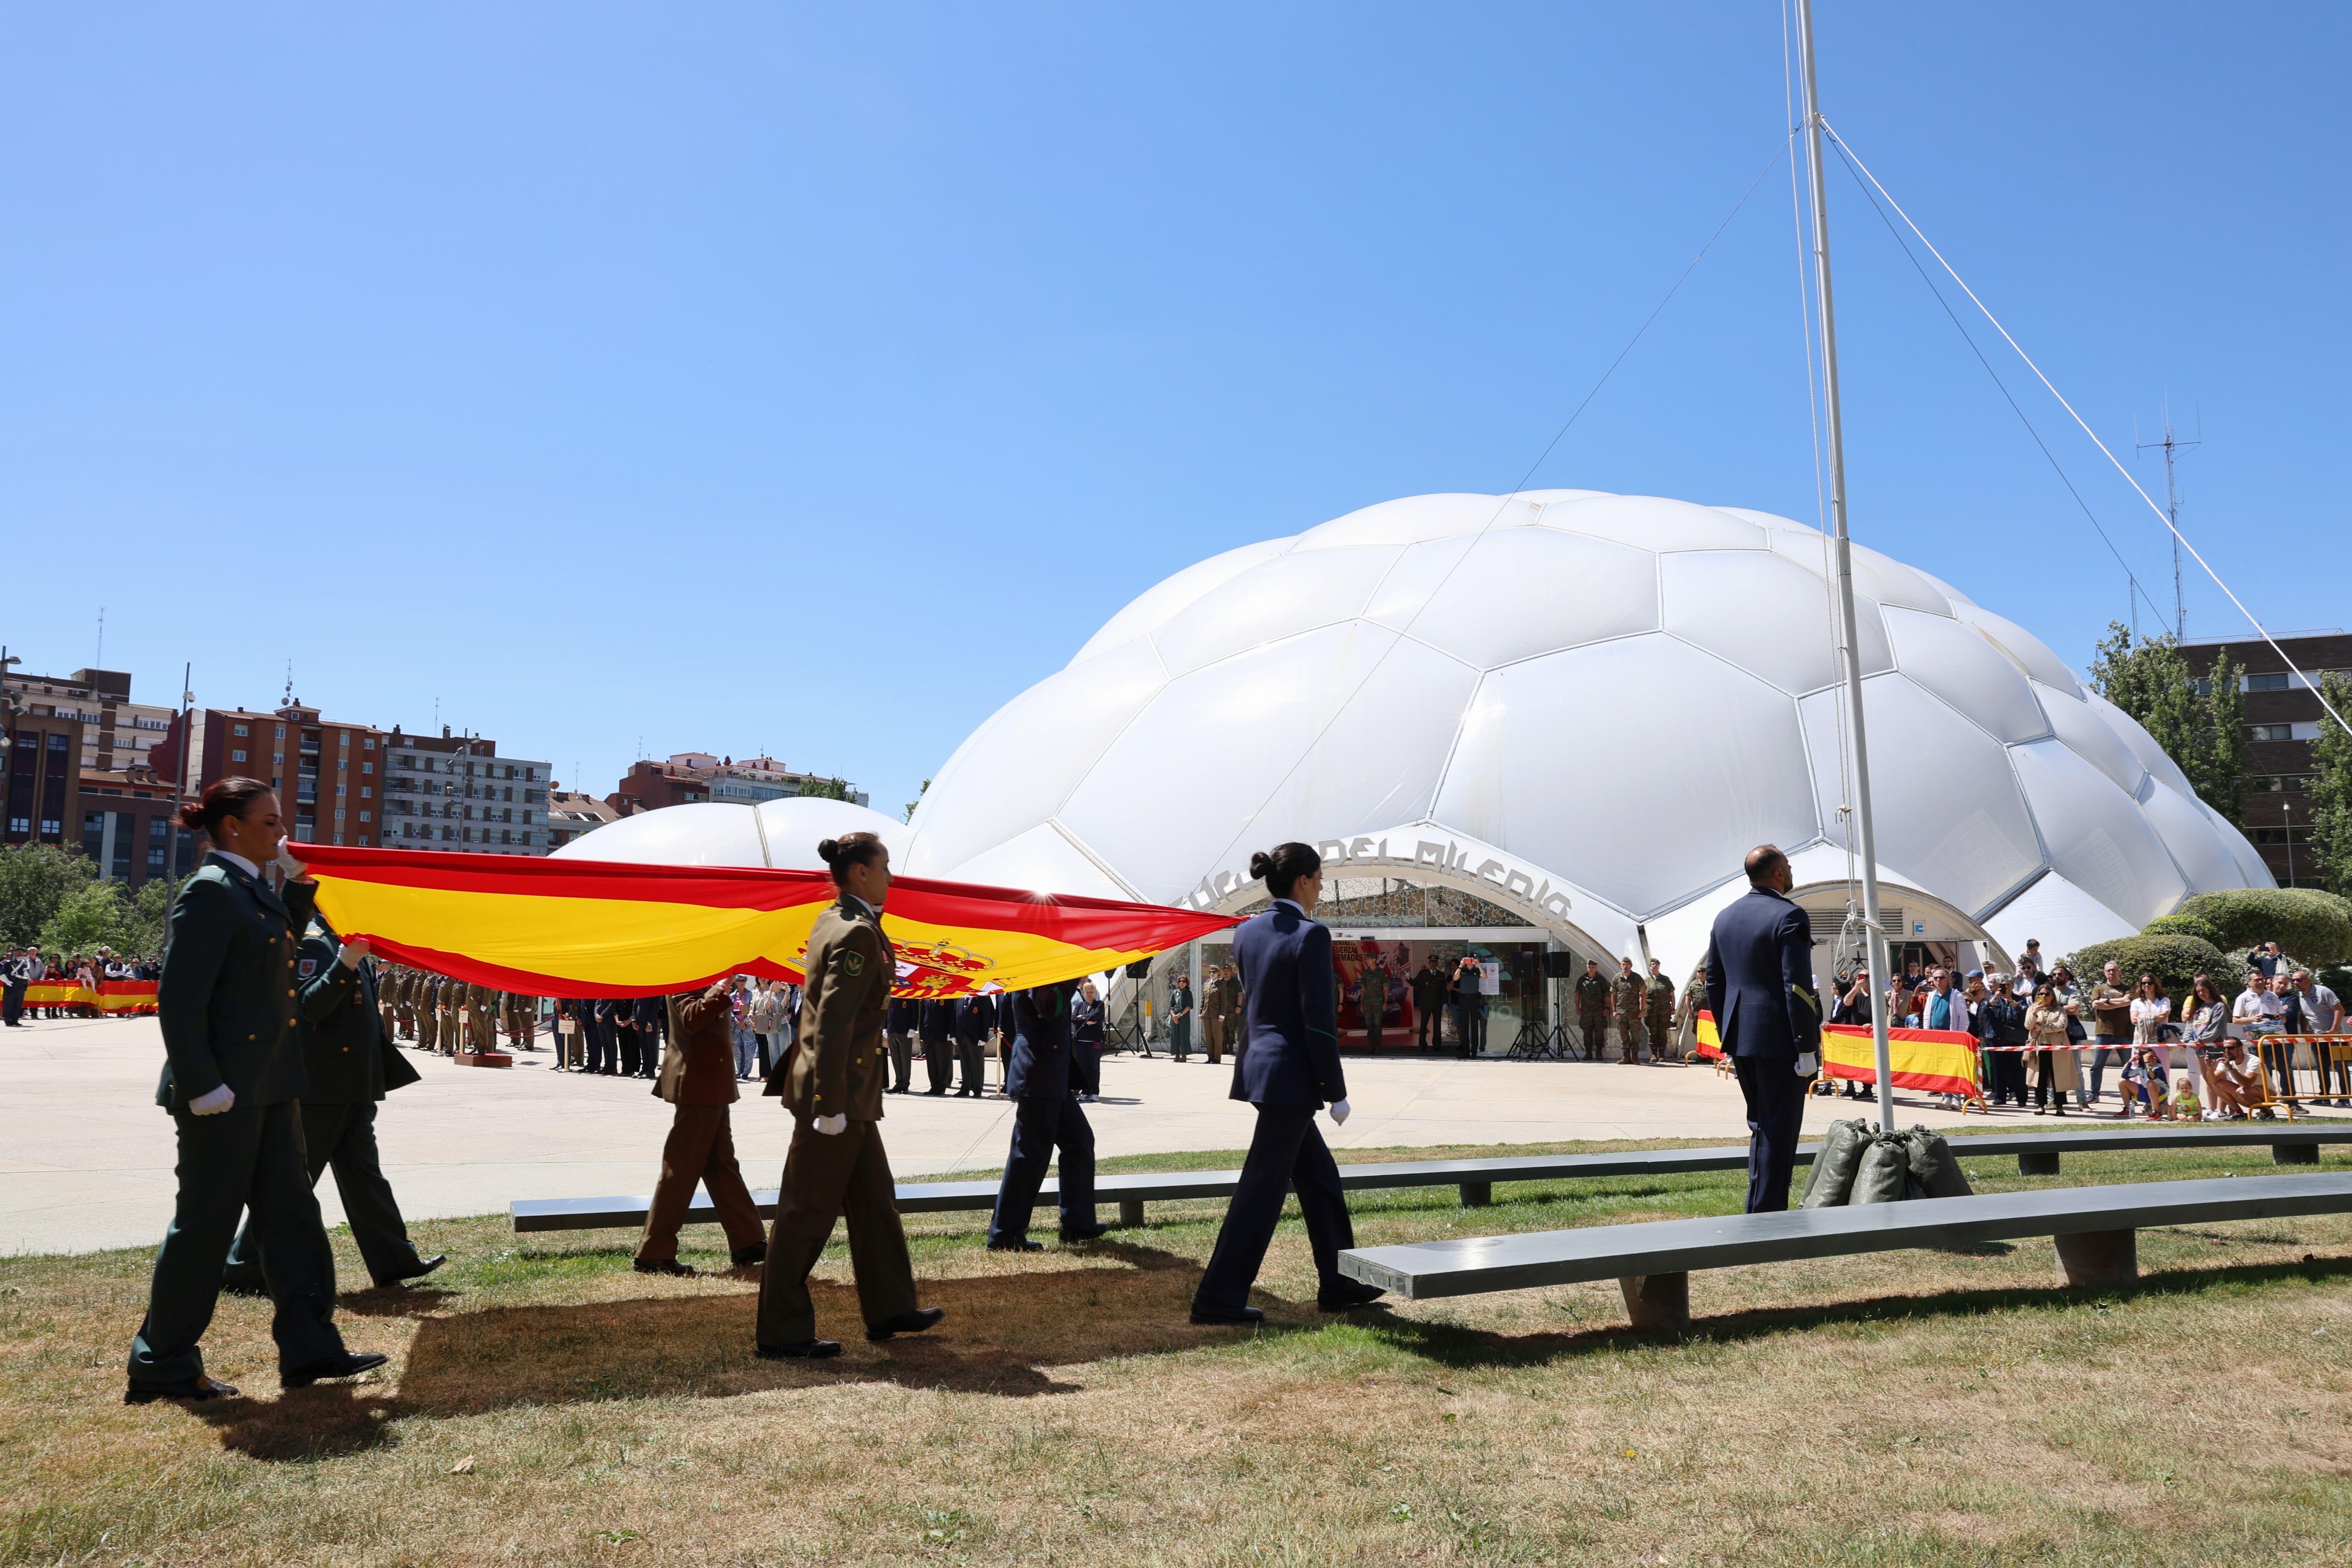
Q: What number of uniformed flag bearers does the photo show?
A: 6